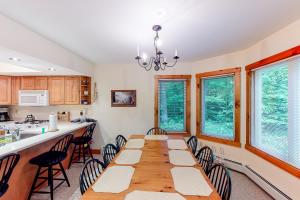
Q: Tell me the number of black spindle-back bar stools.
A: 3